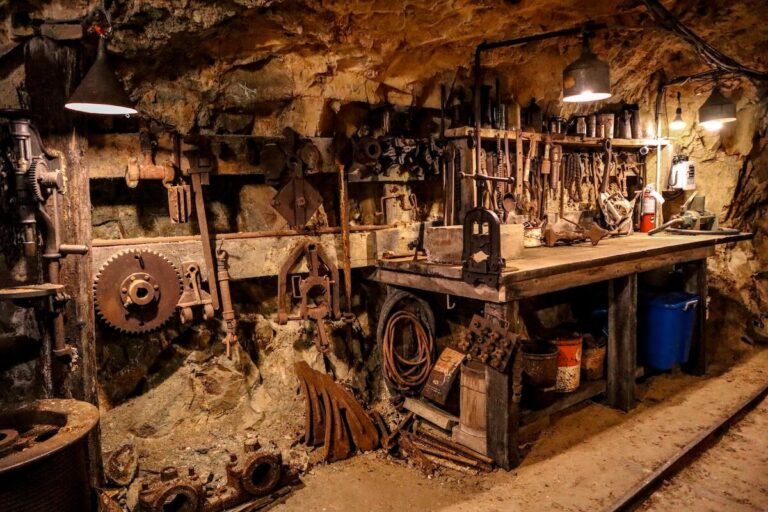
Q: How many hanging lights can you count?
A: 4